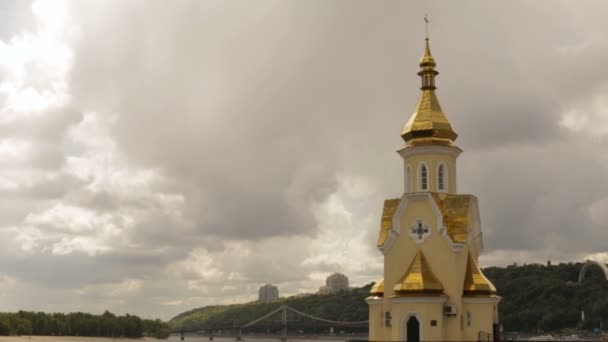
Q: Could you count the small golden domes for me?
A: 3